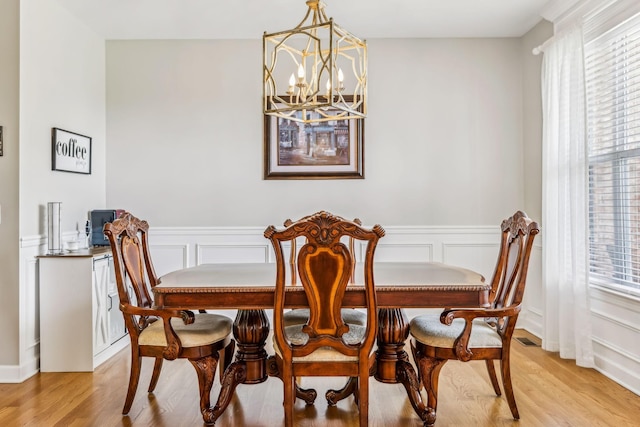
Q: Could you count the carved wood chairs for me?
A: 4